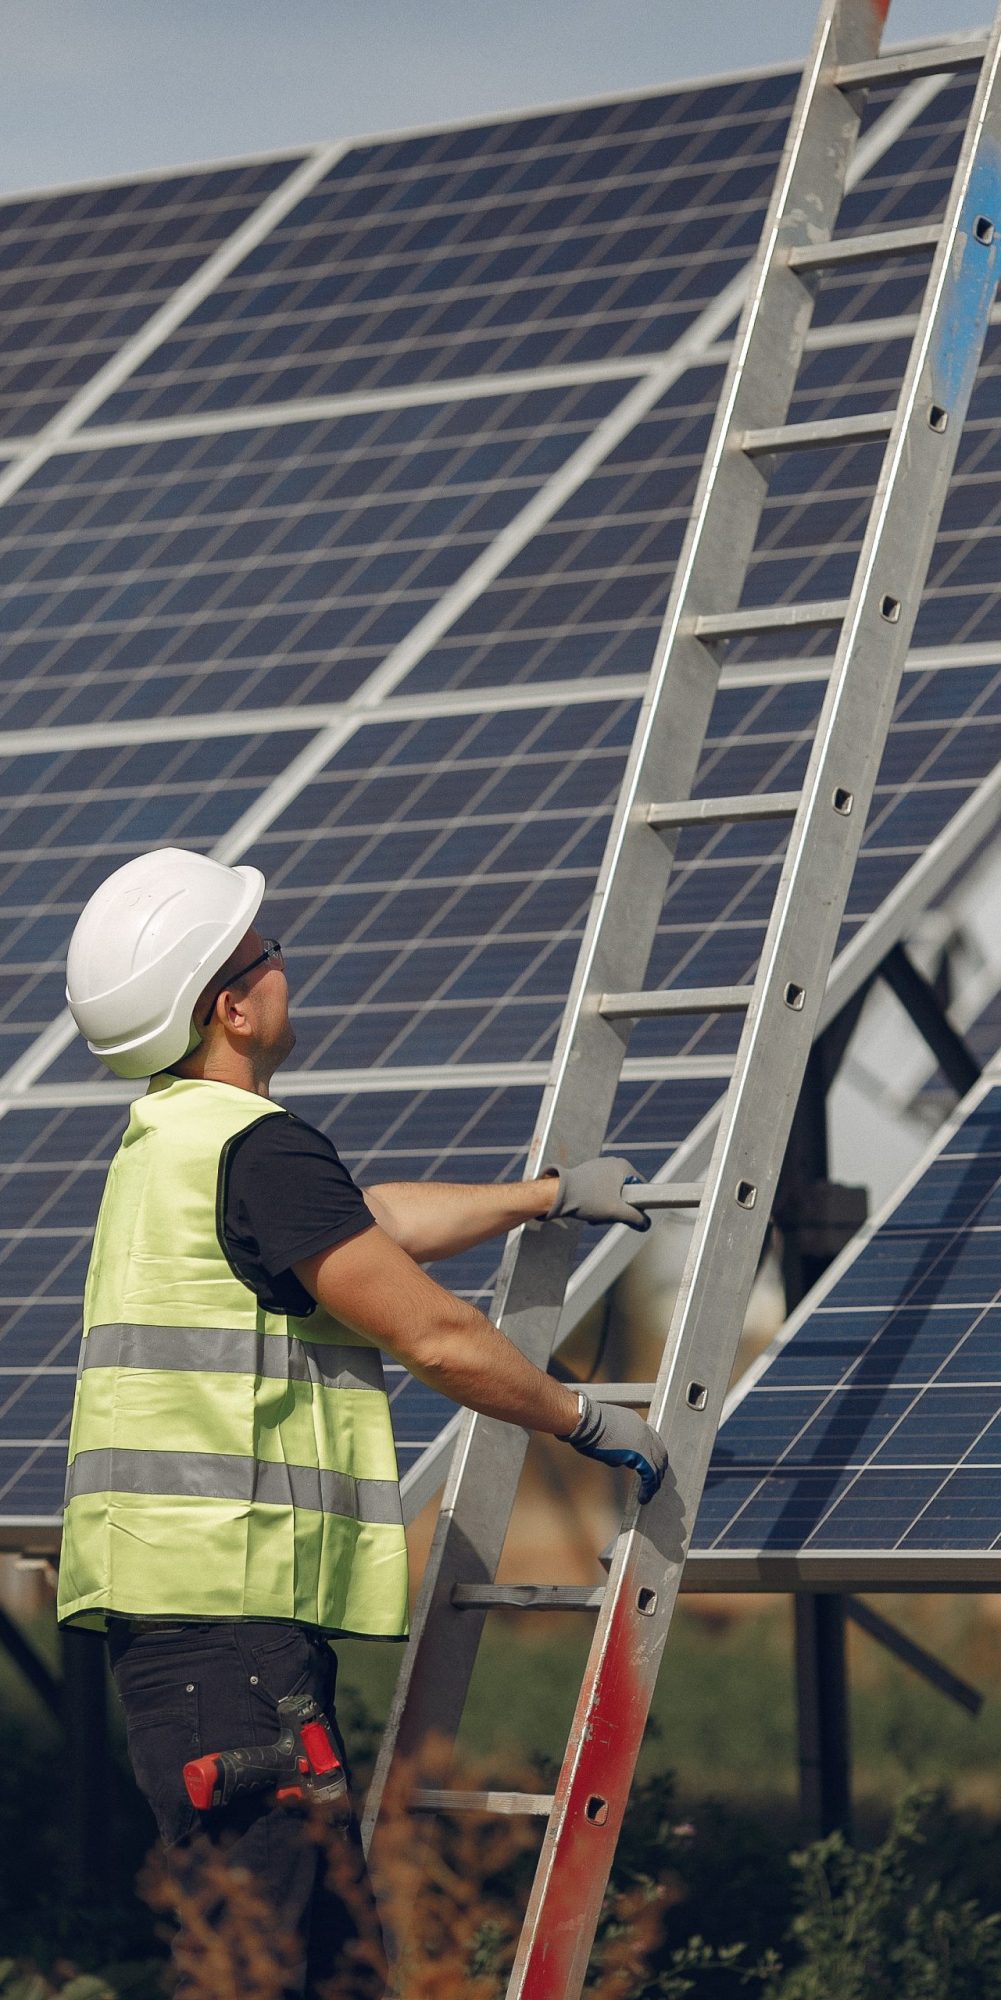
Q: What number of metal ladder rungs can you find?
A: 10